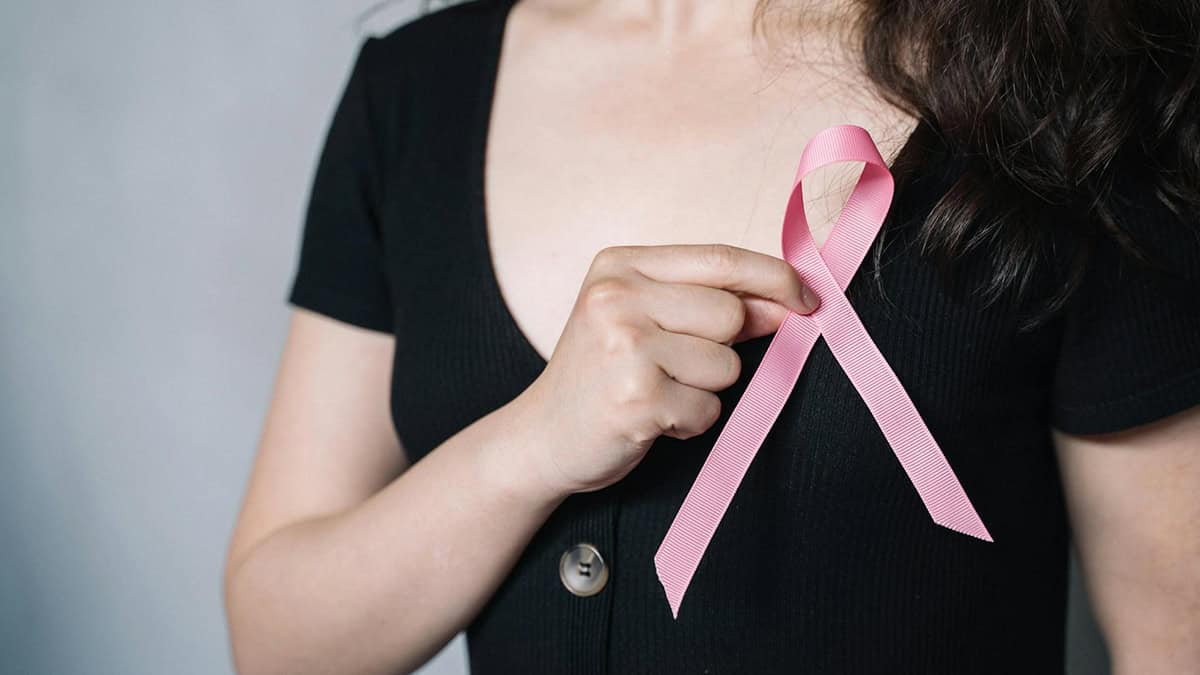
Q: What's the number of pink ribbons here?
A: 1